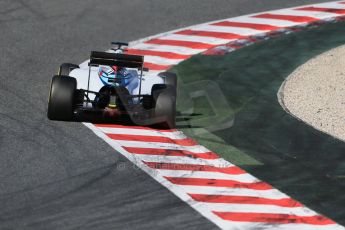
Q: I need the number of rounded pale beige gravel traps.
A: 1